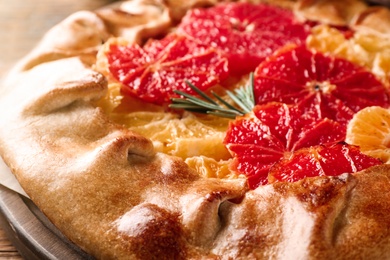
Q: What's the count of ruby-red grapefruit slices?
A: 5